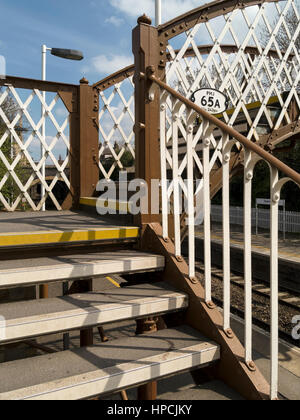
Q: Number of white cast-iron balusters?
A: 7